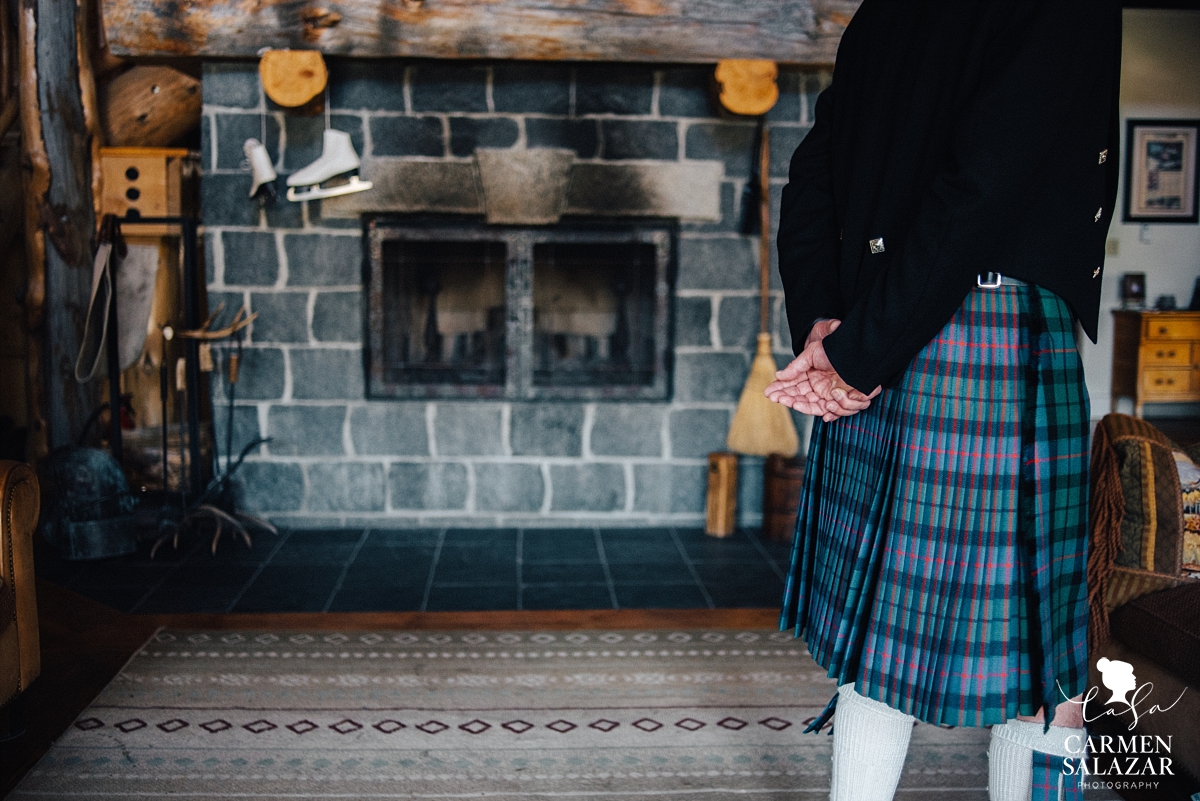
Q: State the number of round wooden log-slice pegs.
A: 2